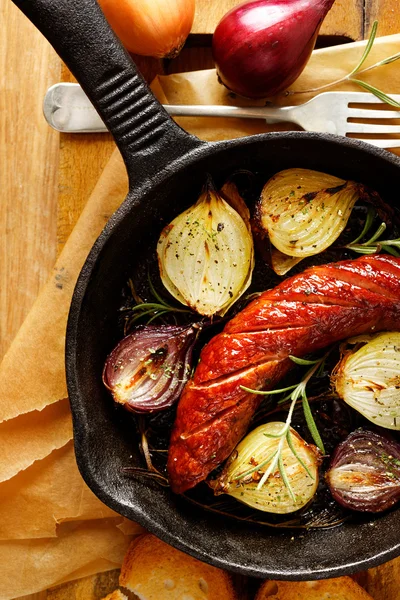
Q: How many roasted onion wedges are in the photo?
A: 6